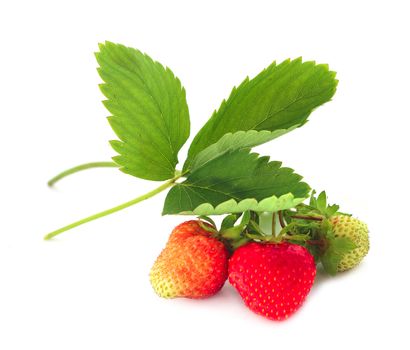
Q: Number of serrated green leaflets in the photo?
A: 3